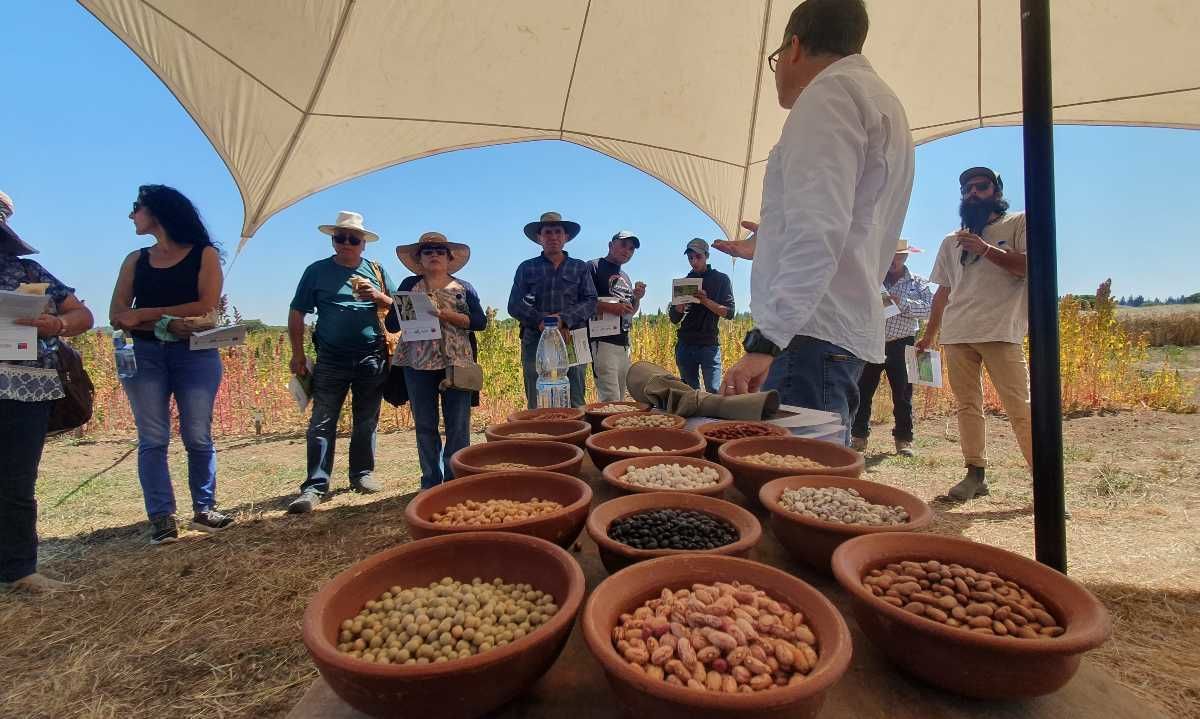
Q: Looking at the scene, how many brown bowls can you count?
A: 15